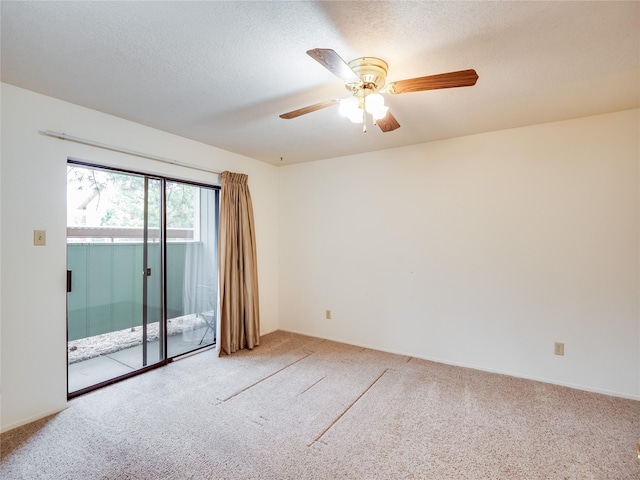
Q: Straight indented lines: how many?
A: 3